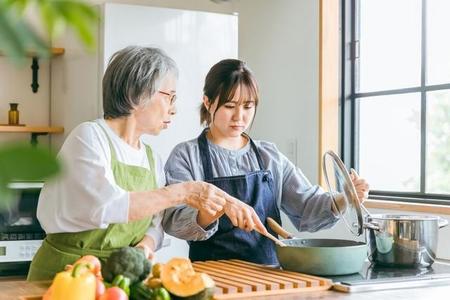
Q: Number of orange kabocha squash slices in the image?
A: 1